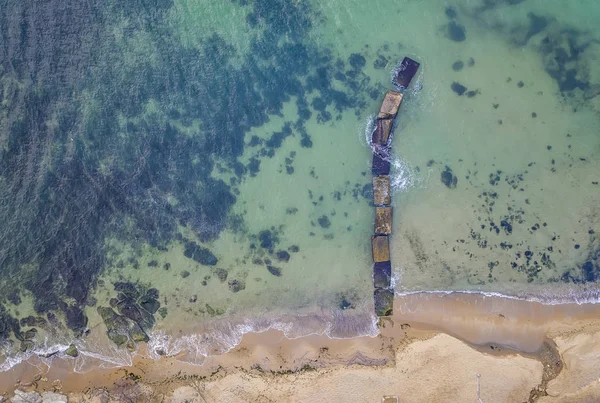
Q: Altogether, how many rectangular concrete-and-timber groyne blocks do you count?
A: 9